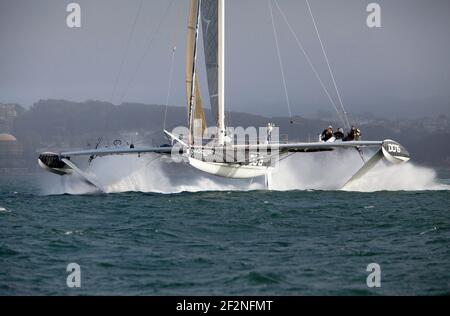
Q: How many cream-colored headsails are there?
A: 1